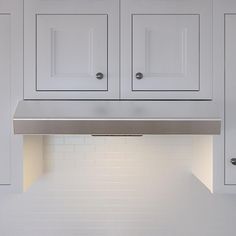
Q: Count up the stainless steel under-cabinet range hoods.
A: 1